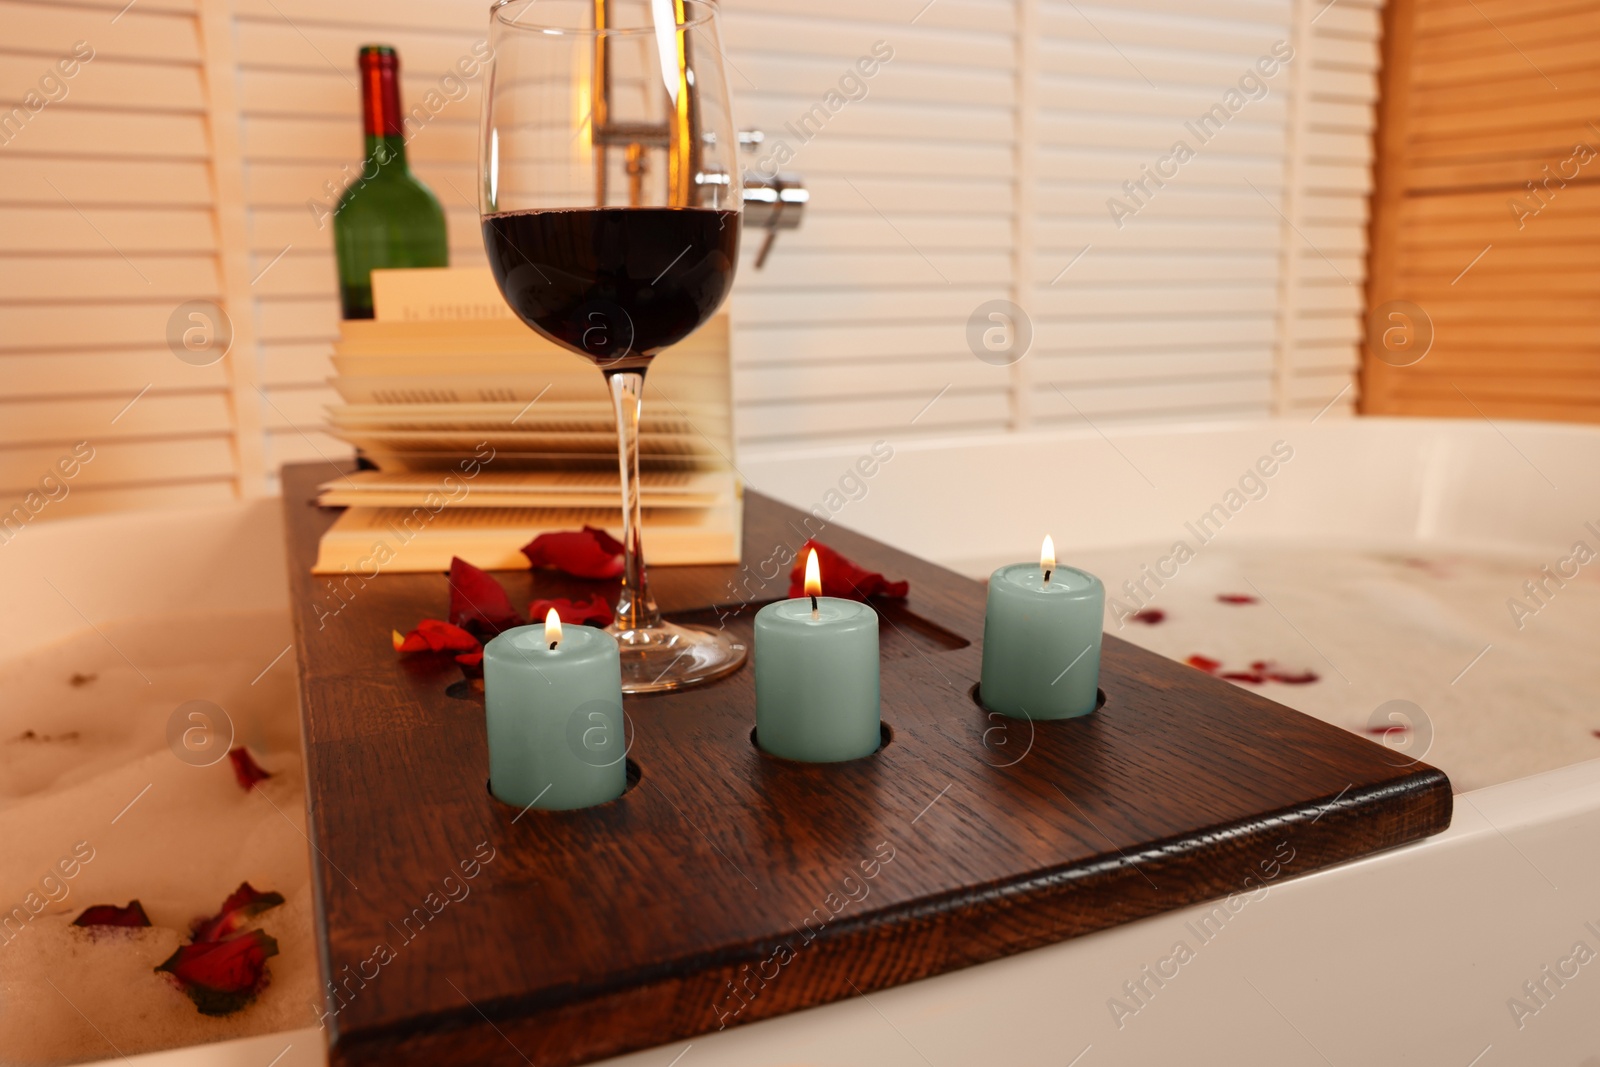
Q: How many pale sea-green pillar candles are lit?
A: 3